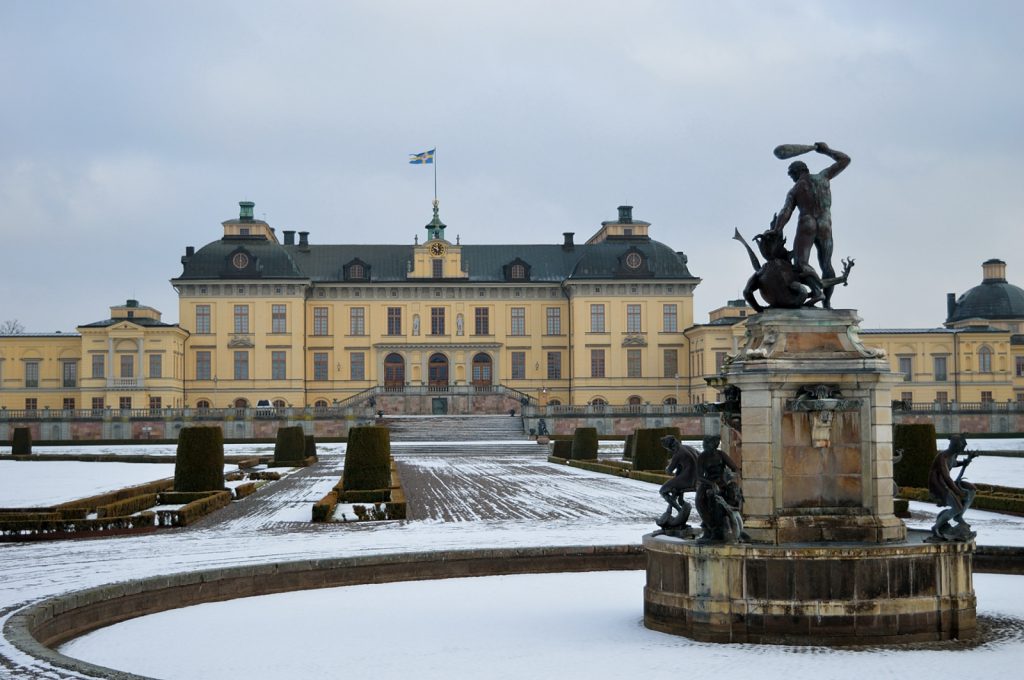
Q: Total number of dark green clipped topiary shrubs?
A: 10